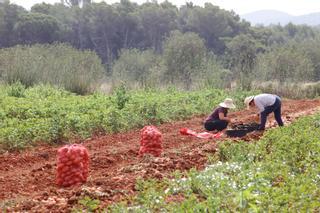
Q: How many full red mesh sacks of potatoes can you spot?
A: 2